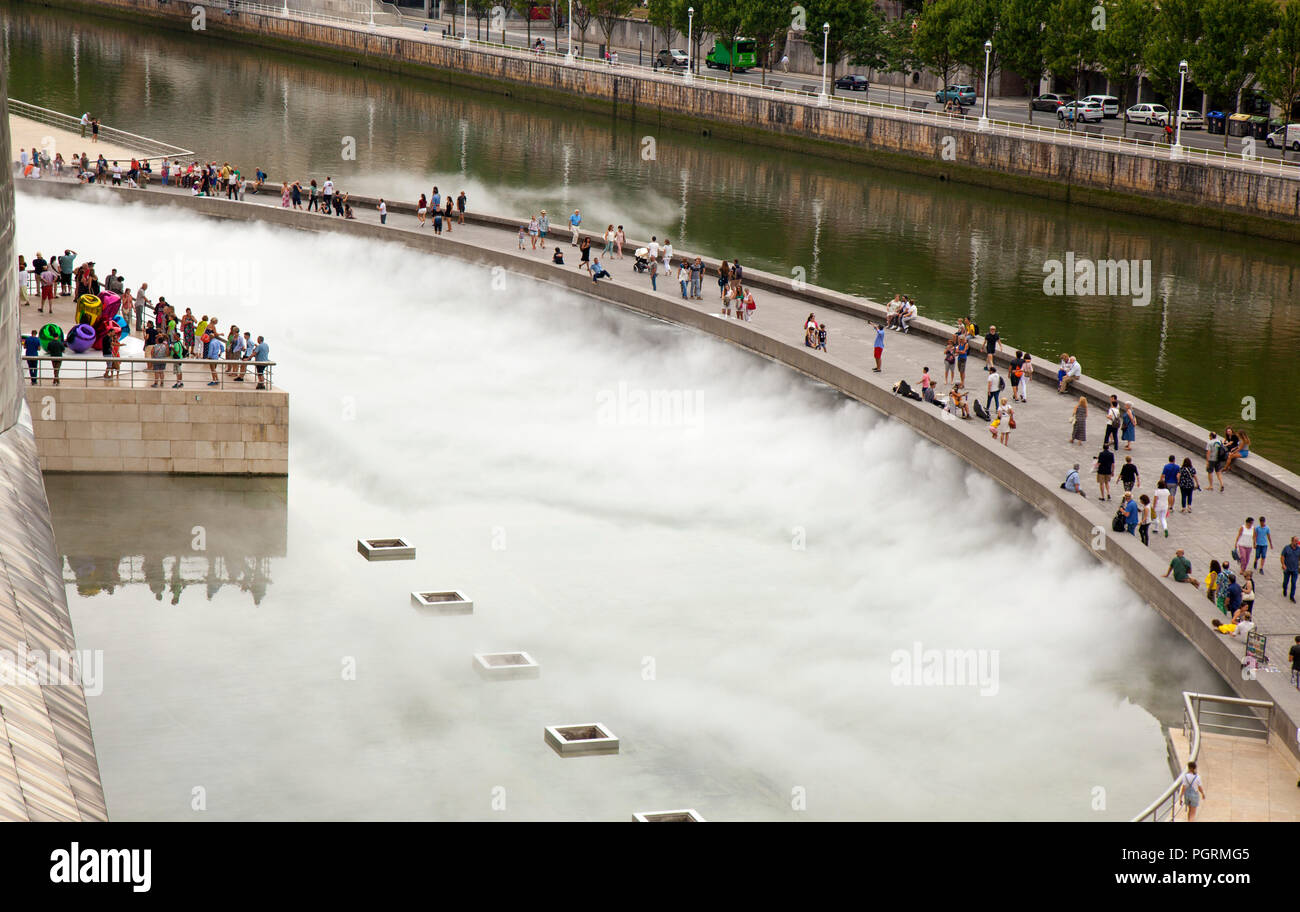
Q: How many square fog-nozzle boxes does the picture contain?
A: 5